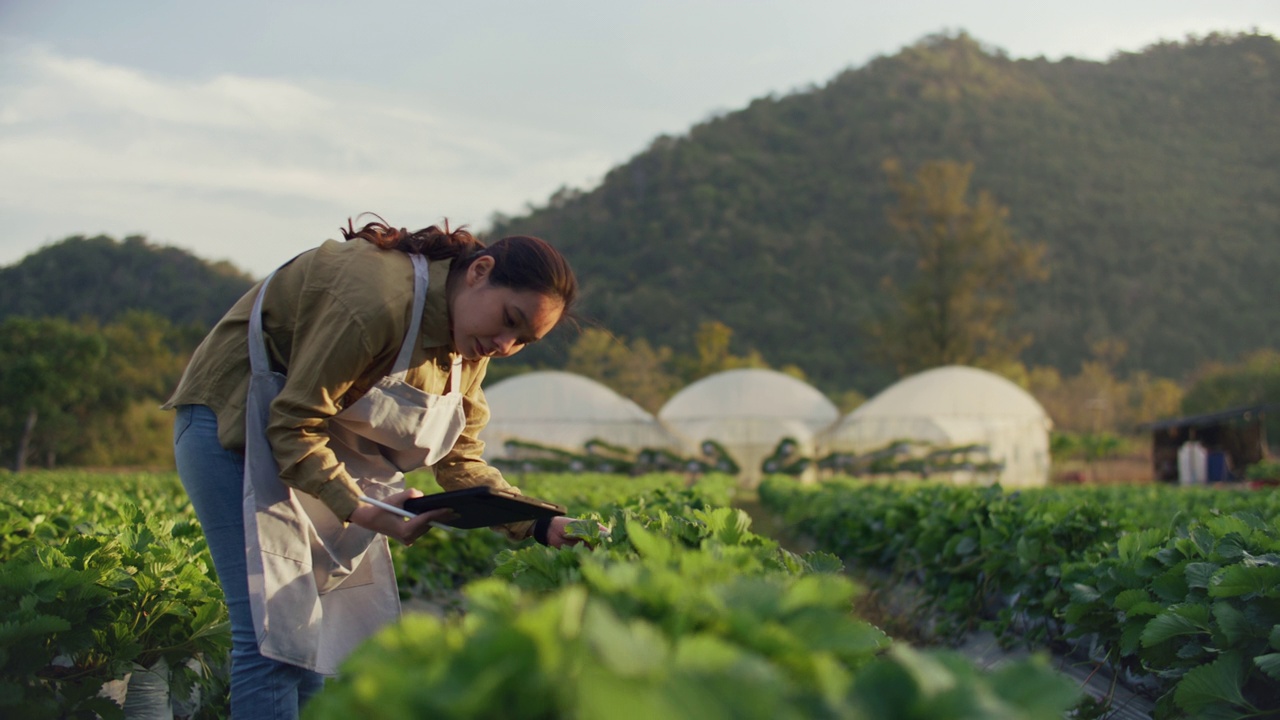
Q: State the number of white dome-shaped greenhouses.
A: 3